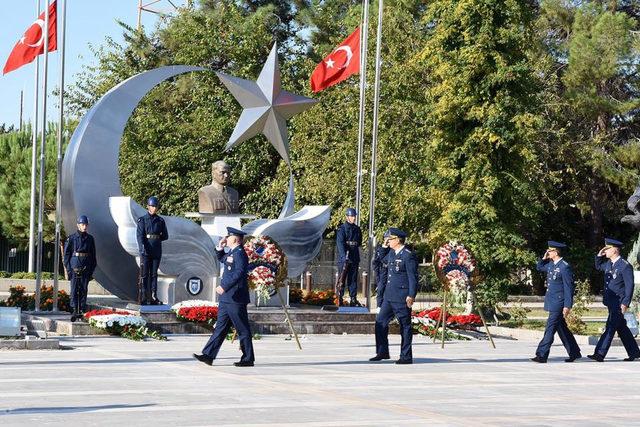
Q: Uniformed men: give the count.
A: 8